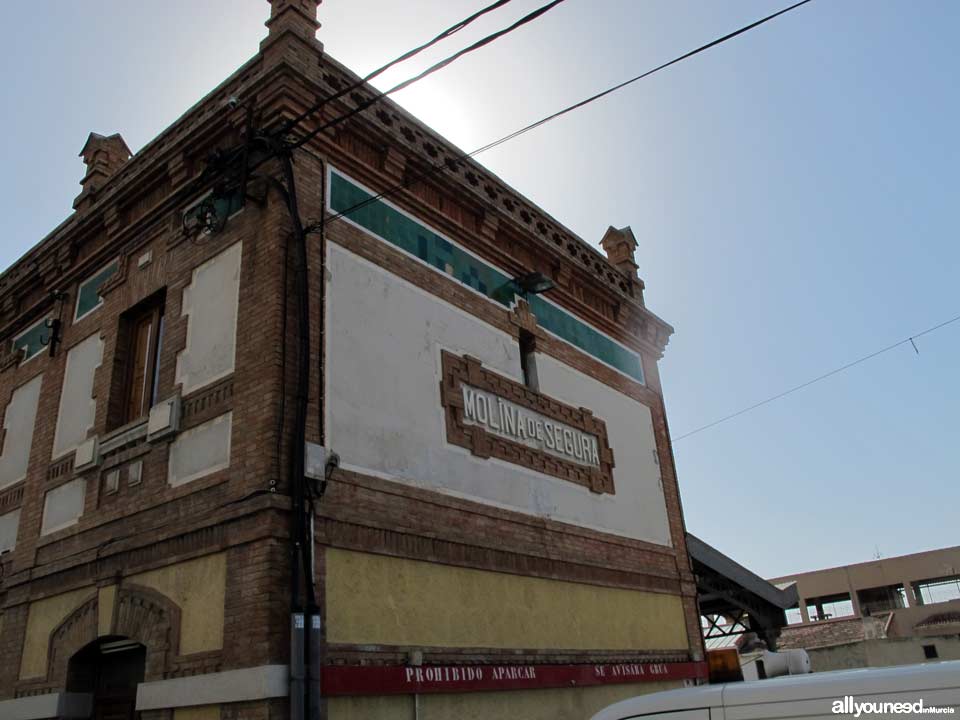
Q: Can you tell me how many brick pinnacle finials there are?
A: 3